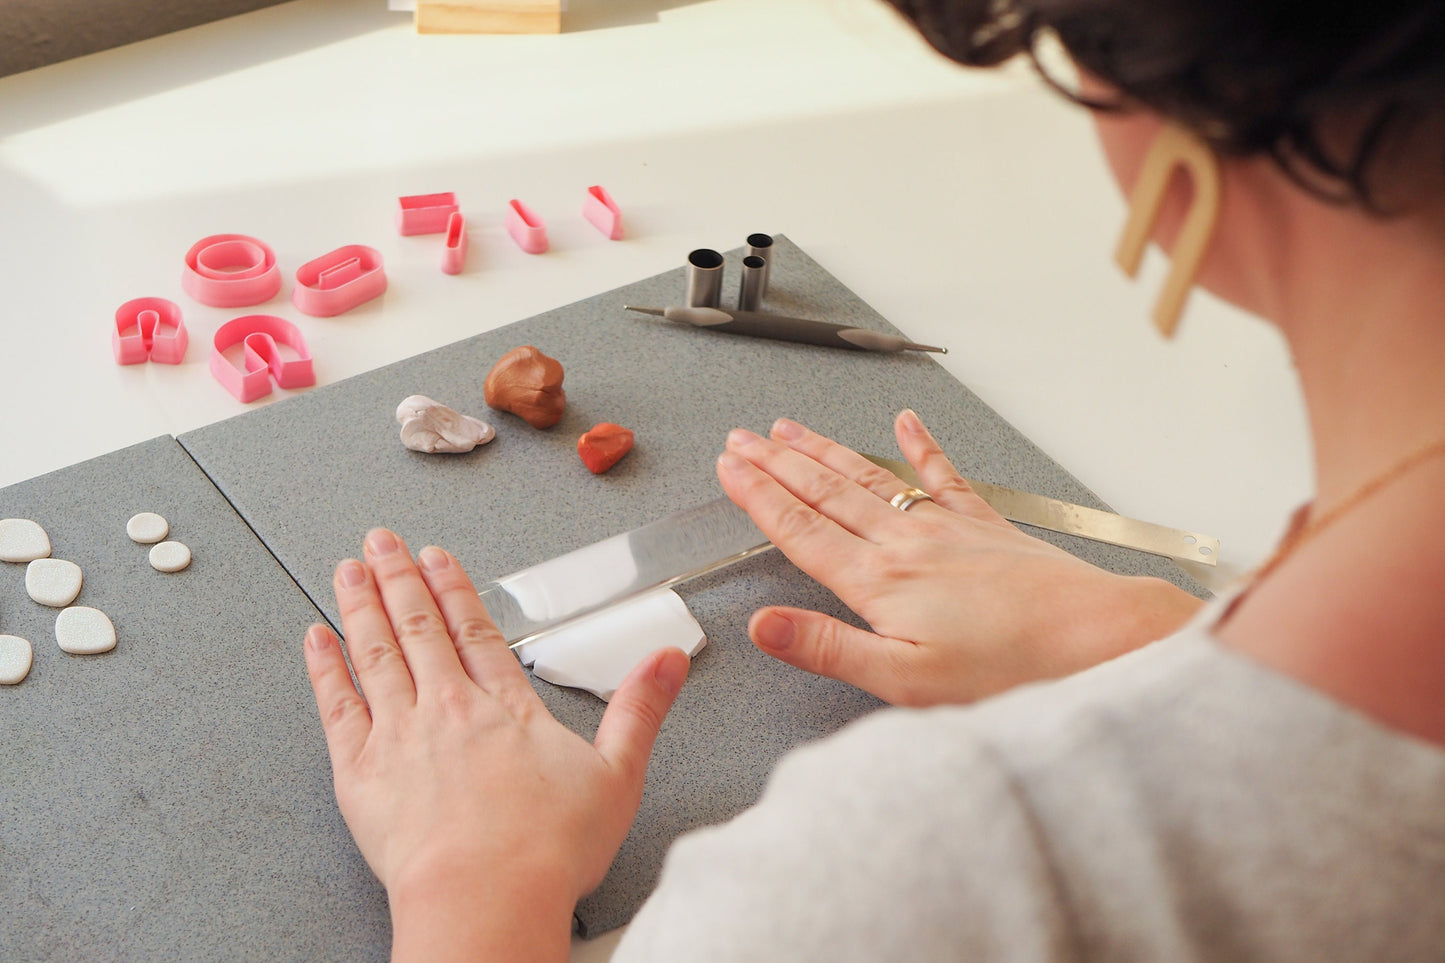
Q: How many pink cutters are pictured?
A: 8